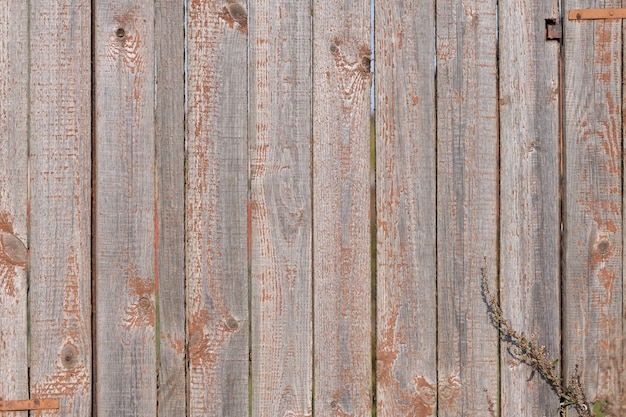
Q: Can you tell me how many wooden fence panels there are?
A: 11